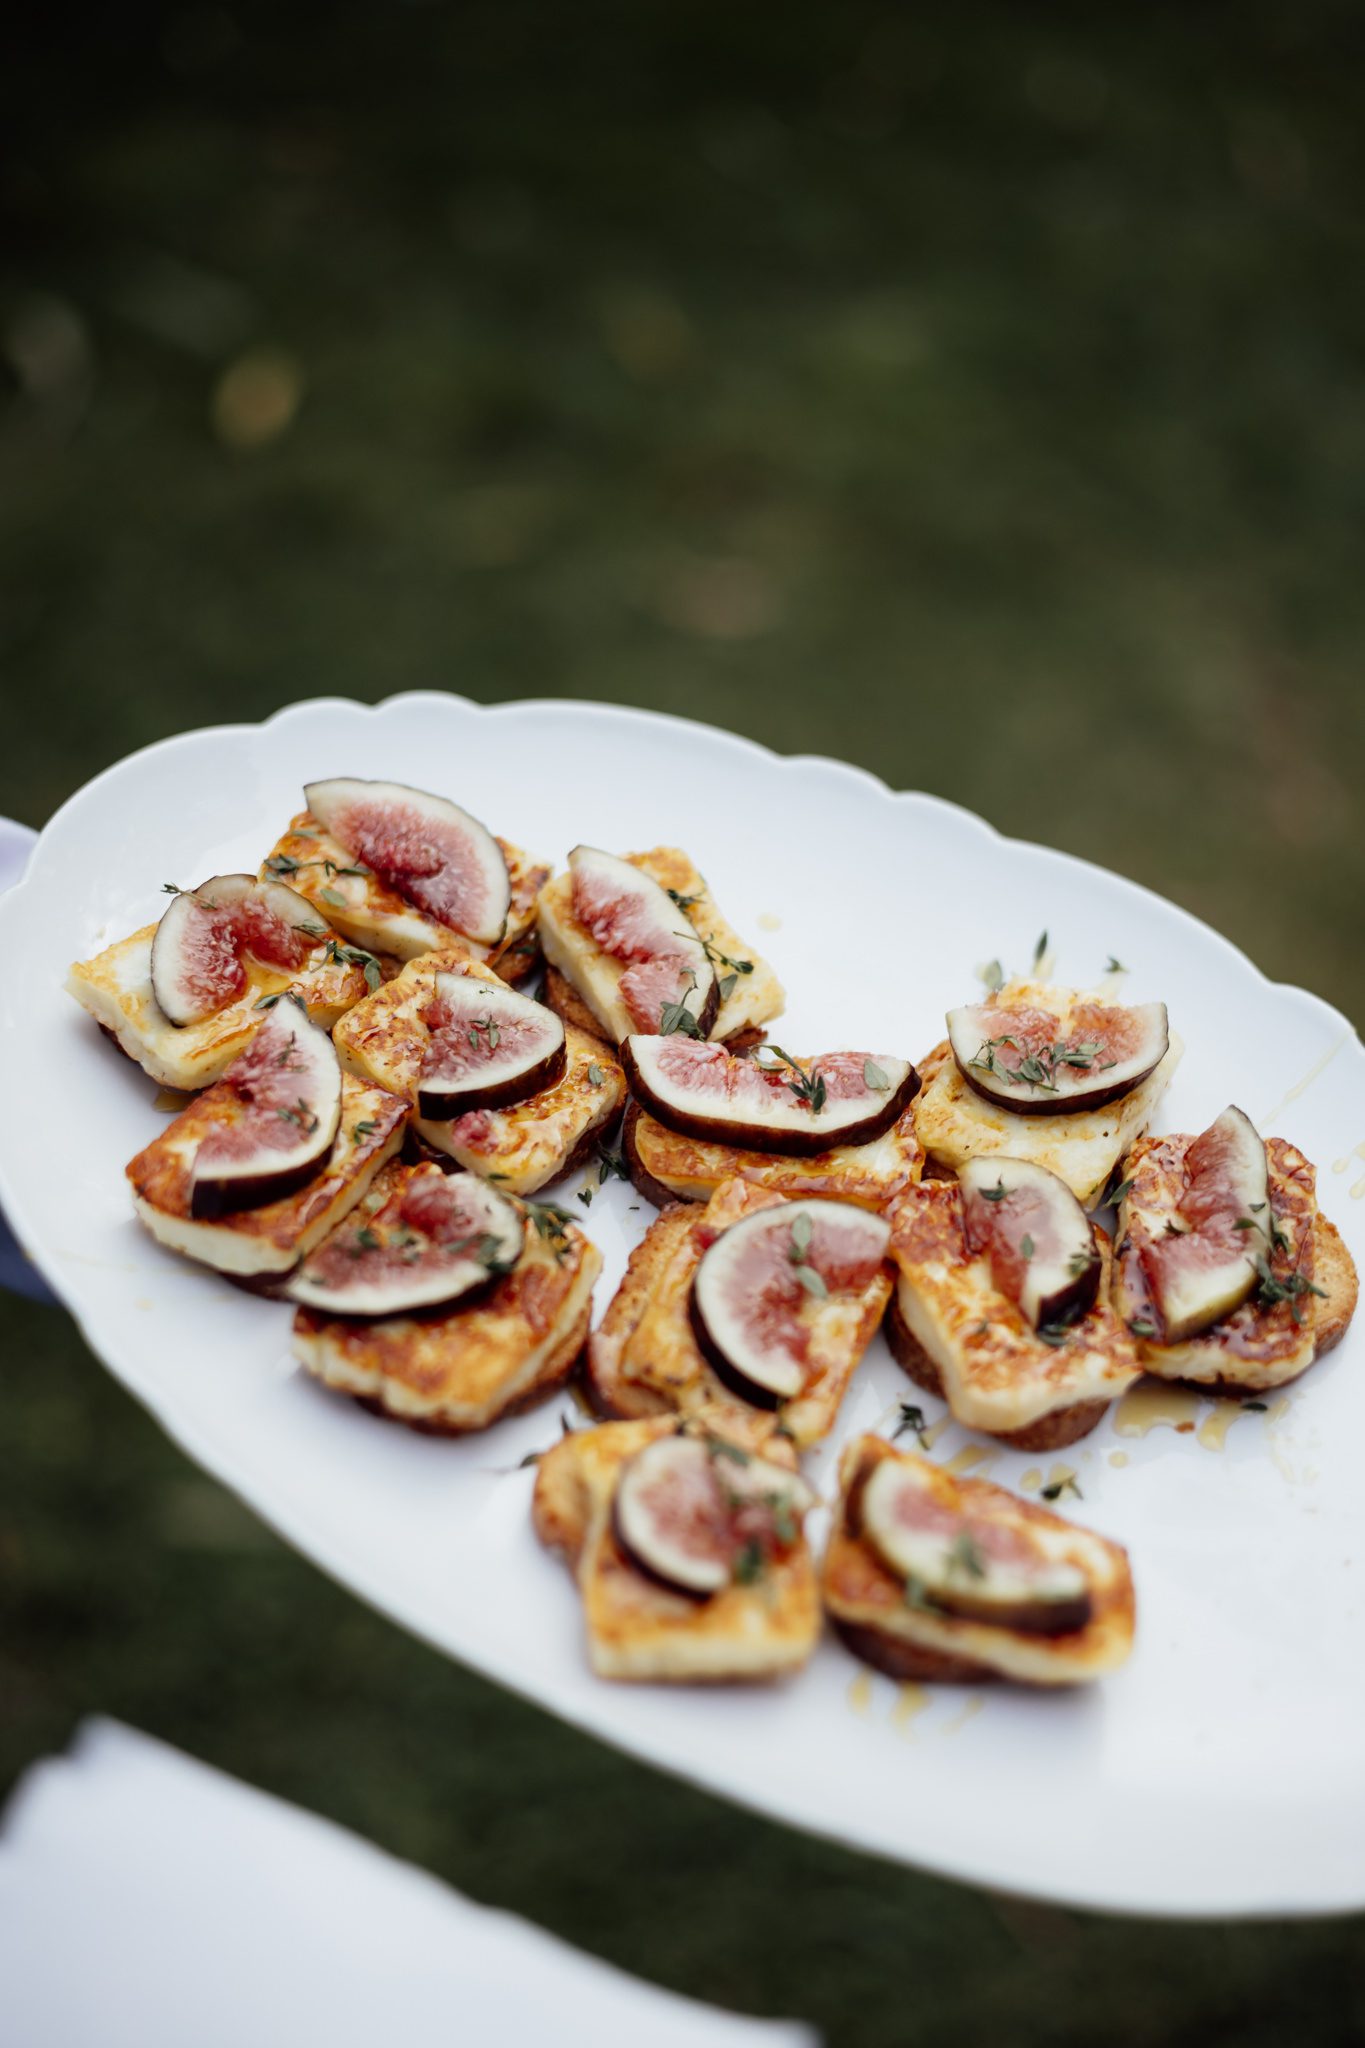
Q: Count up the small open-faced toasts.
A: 13